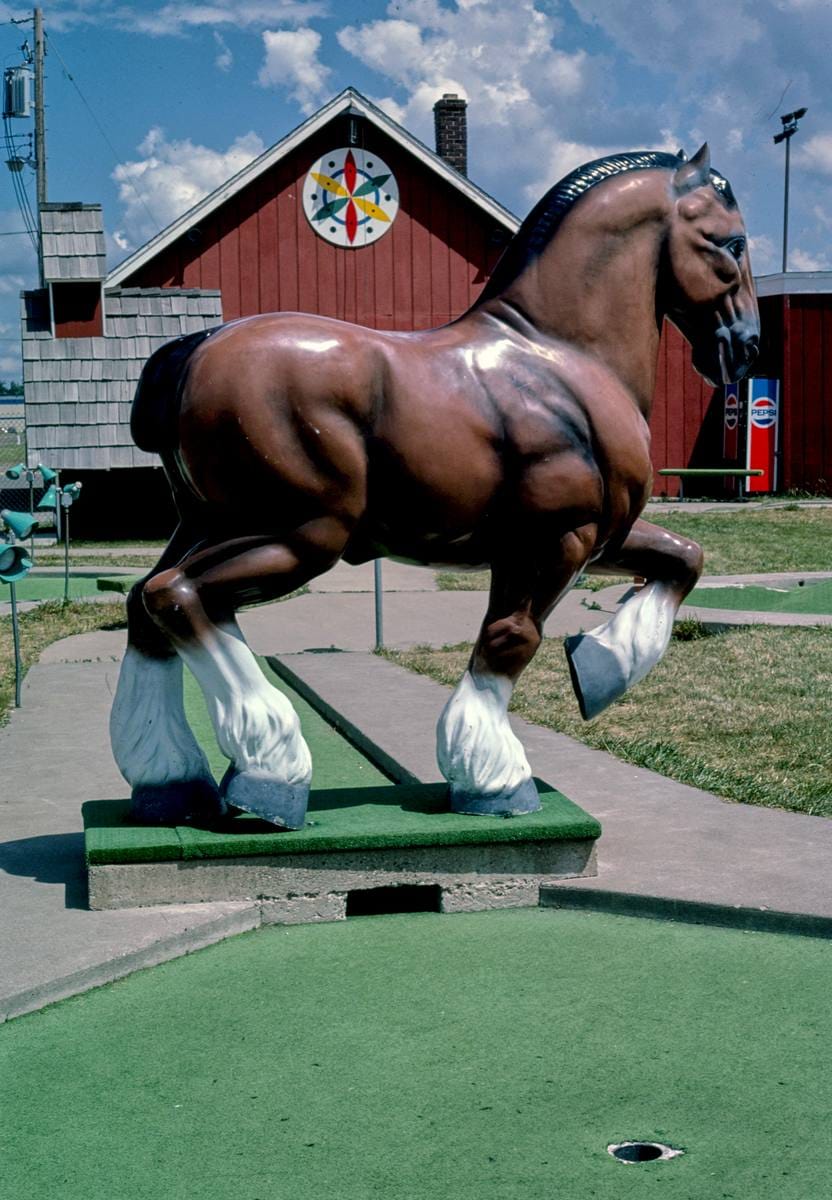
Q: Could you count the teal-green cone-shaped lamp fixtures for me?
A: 6